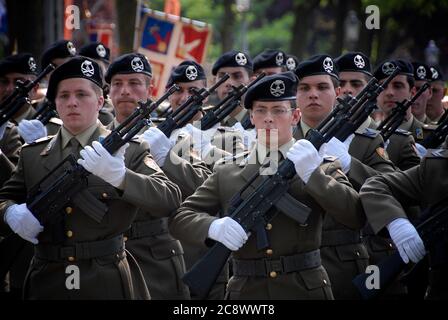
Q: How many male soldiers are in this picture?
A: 15